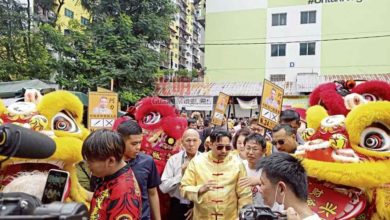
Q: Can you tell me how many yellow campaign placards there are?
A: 3